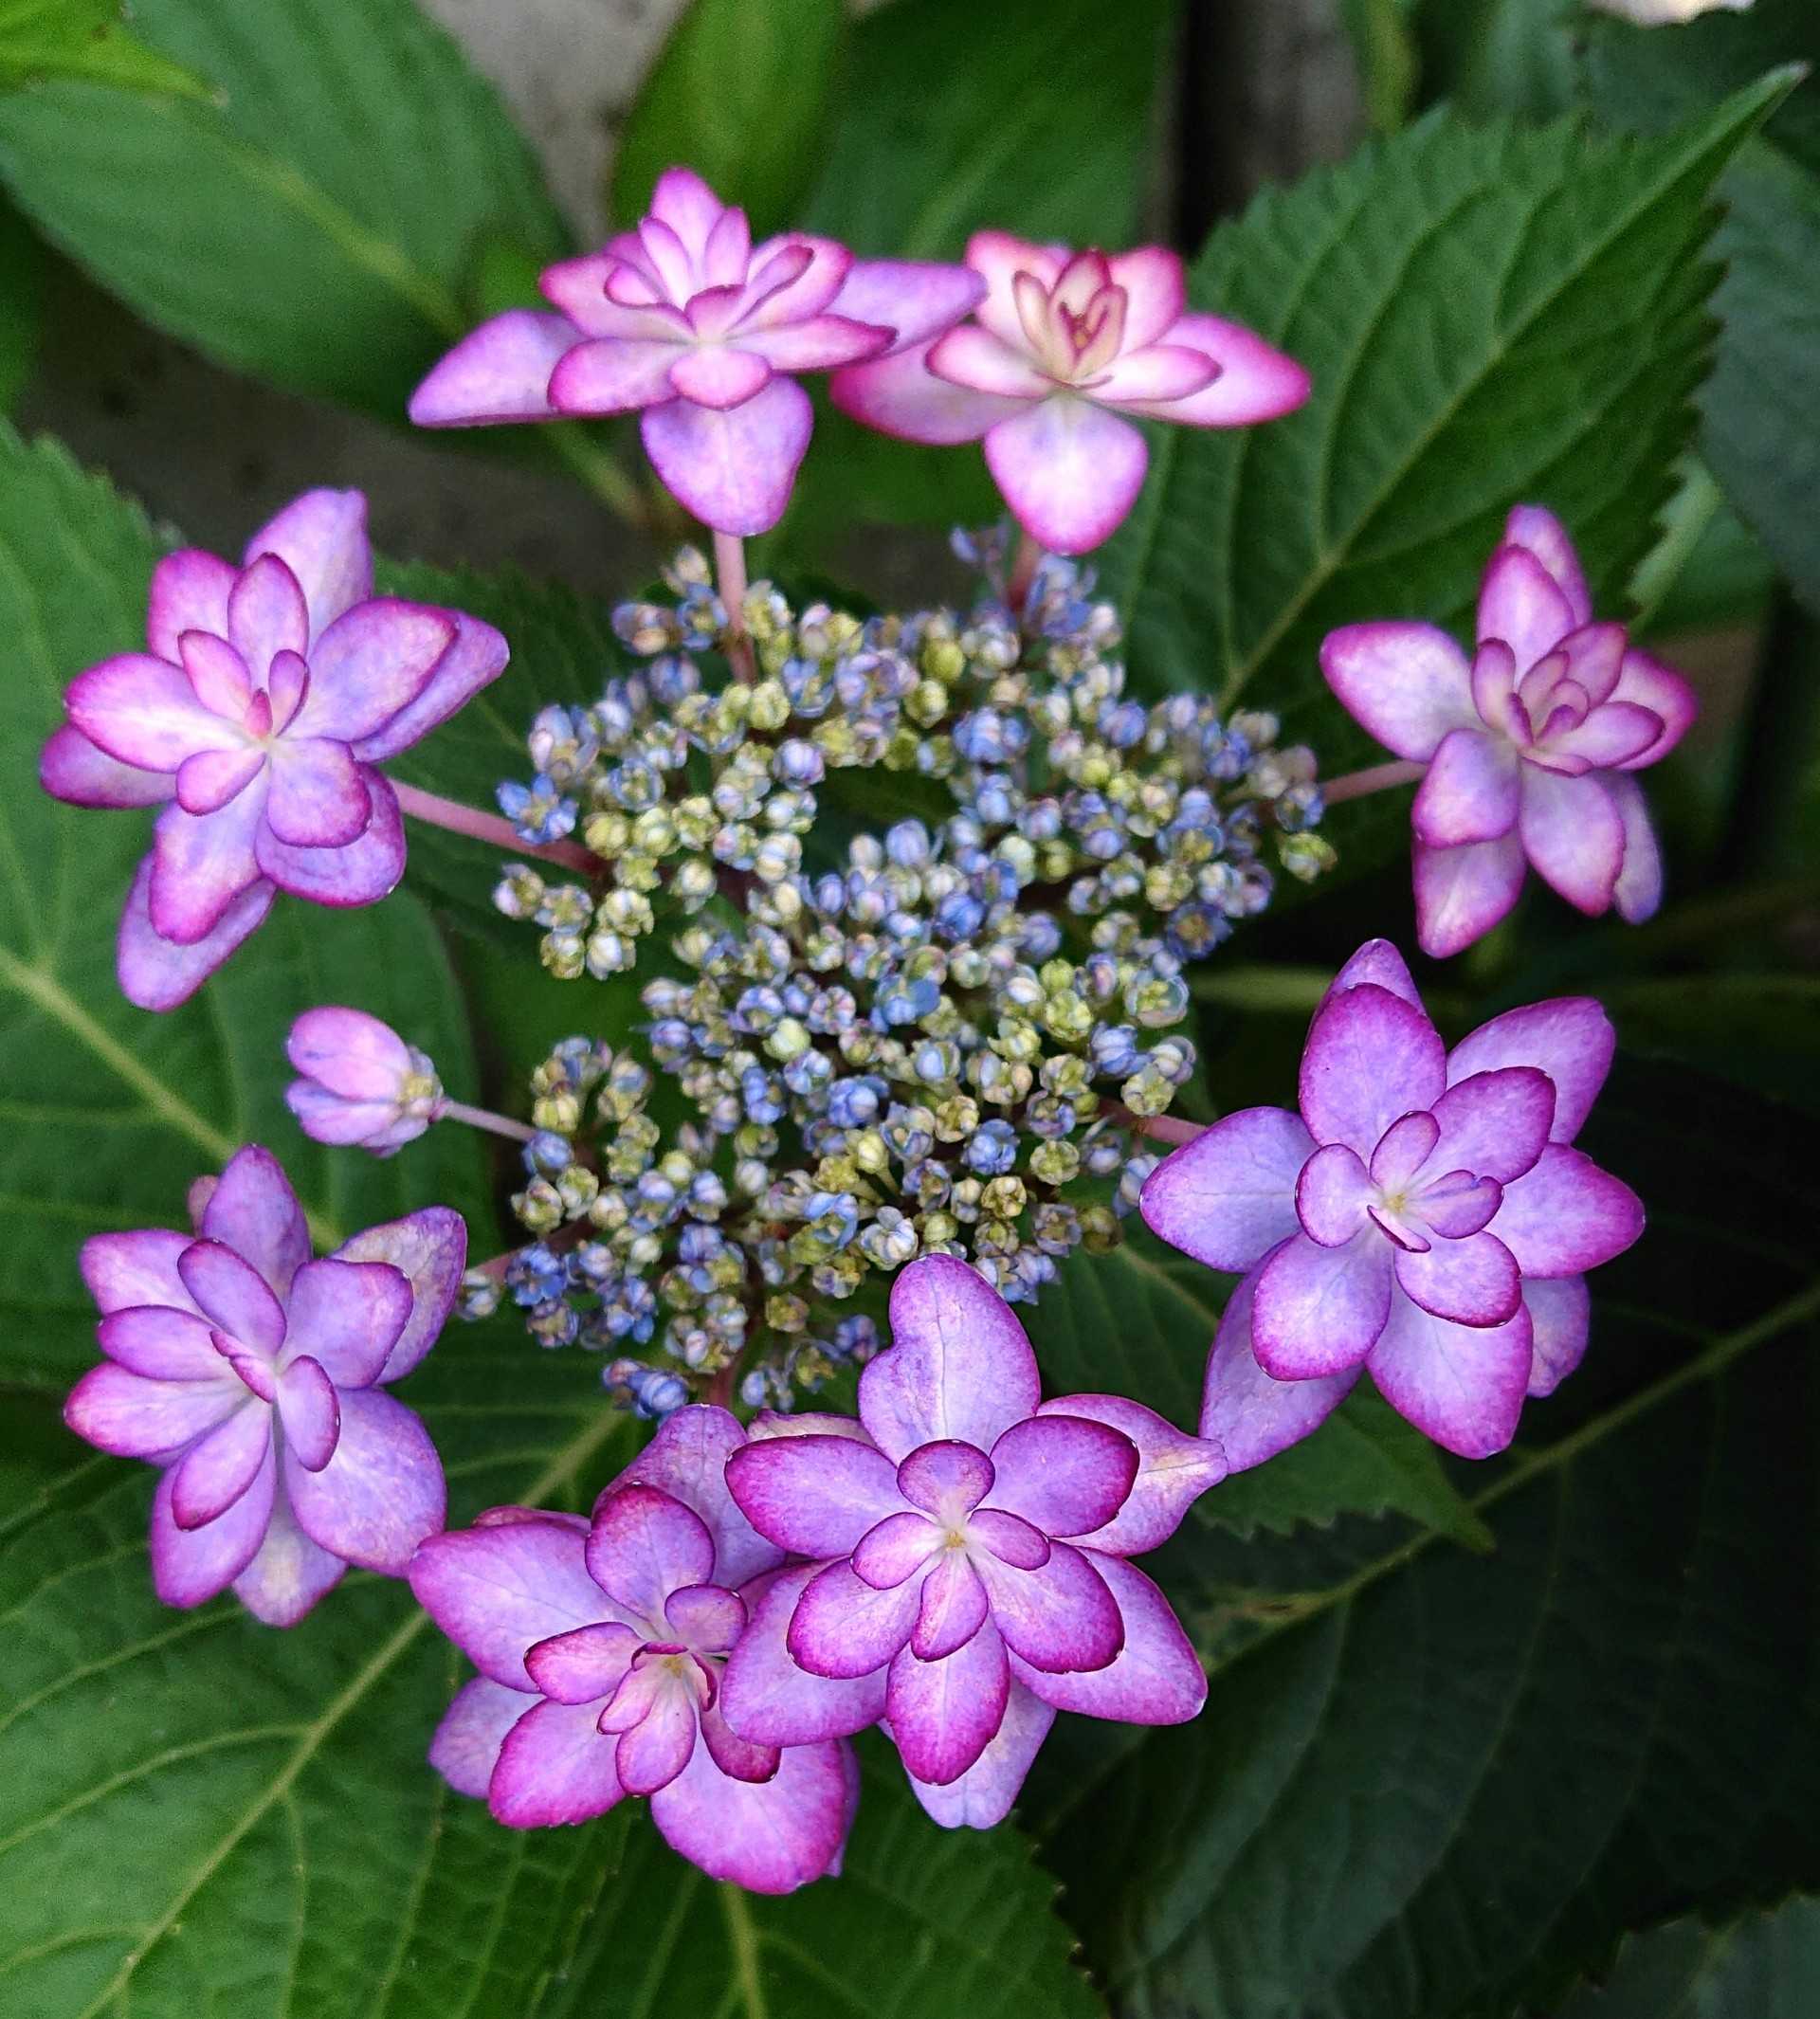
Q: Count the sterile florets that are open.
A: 8